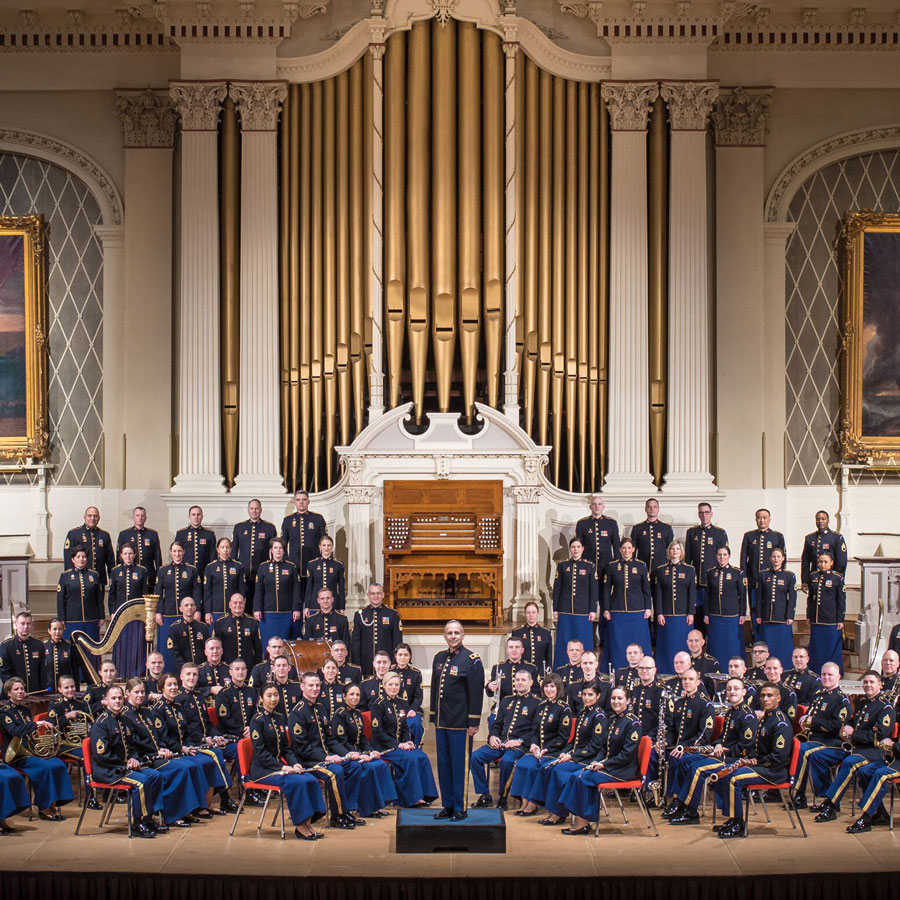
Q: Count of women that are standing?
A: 14